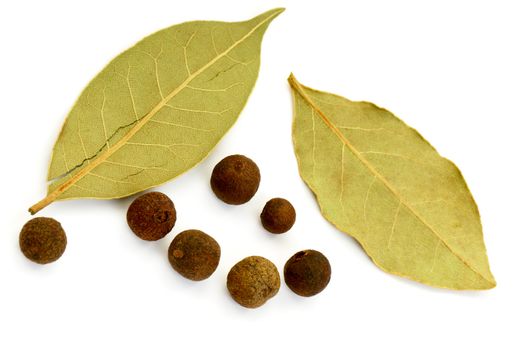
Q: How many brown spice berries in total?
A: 7